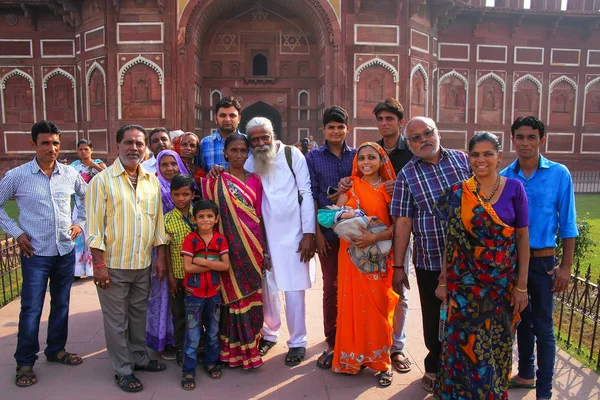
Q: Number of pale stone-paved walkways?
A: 1